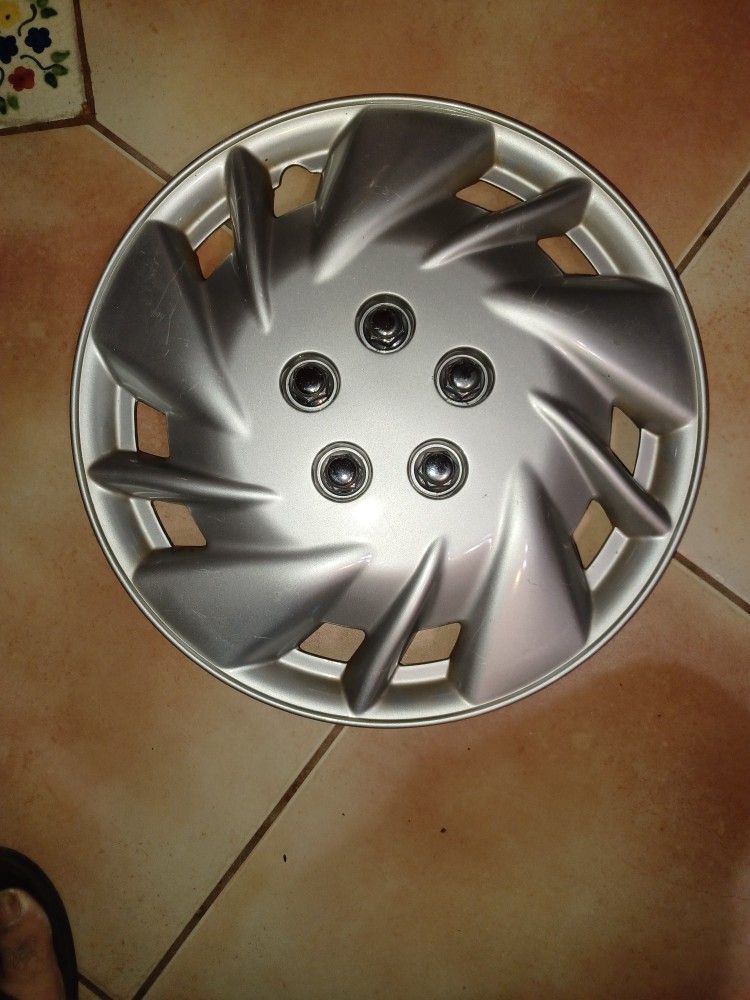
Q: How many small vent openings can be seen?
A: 10